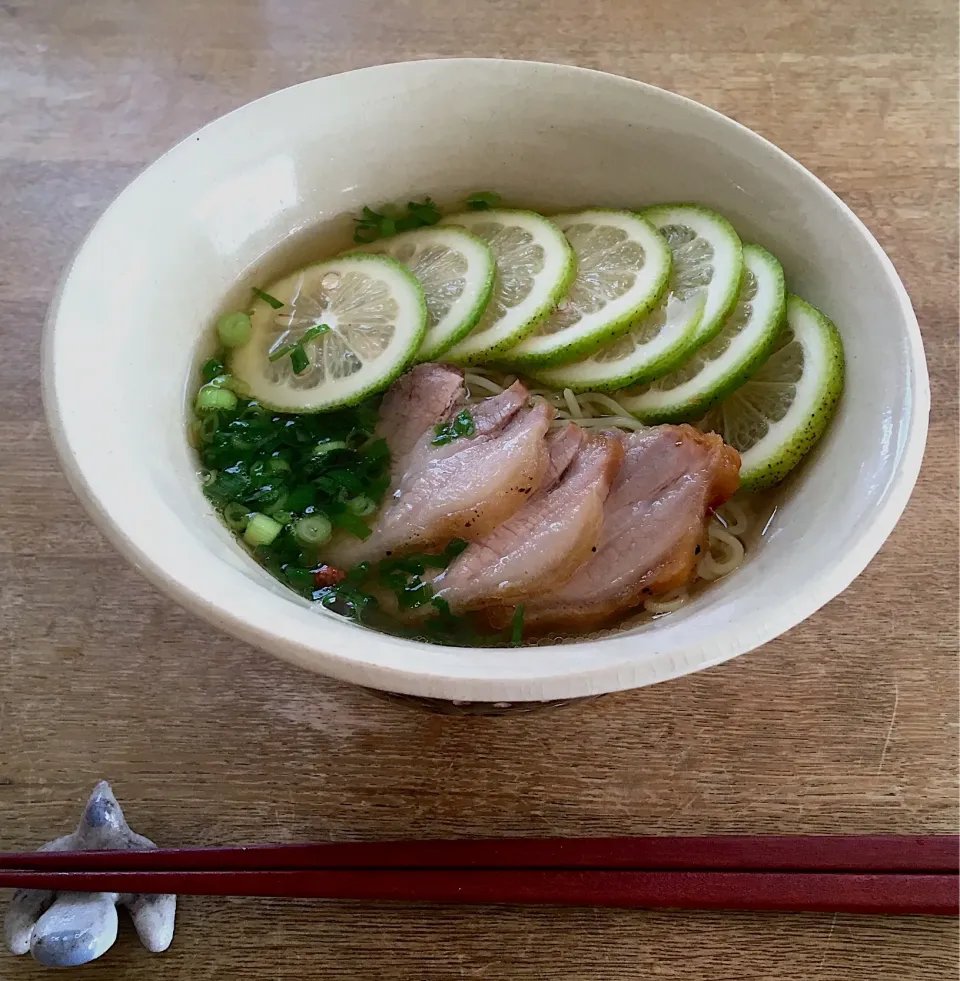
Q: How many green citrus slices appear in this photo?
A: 7